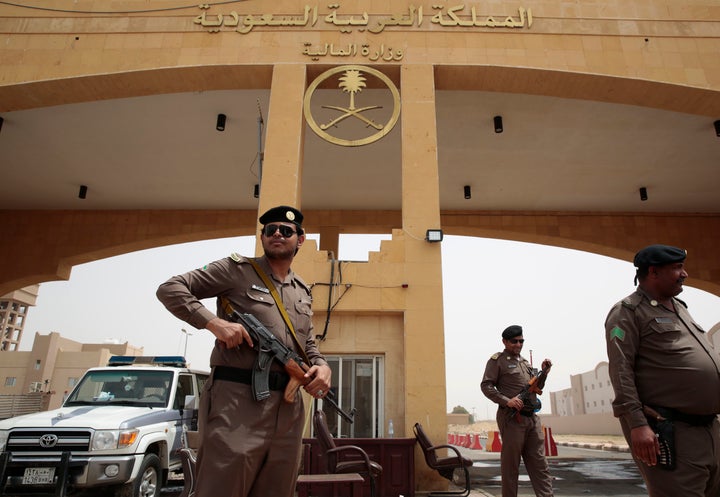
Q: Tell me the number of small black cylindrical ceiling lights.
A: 8